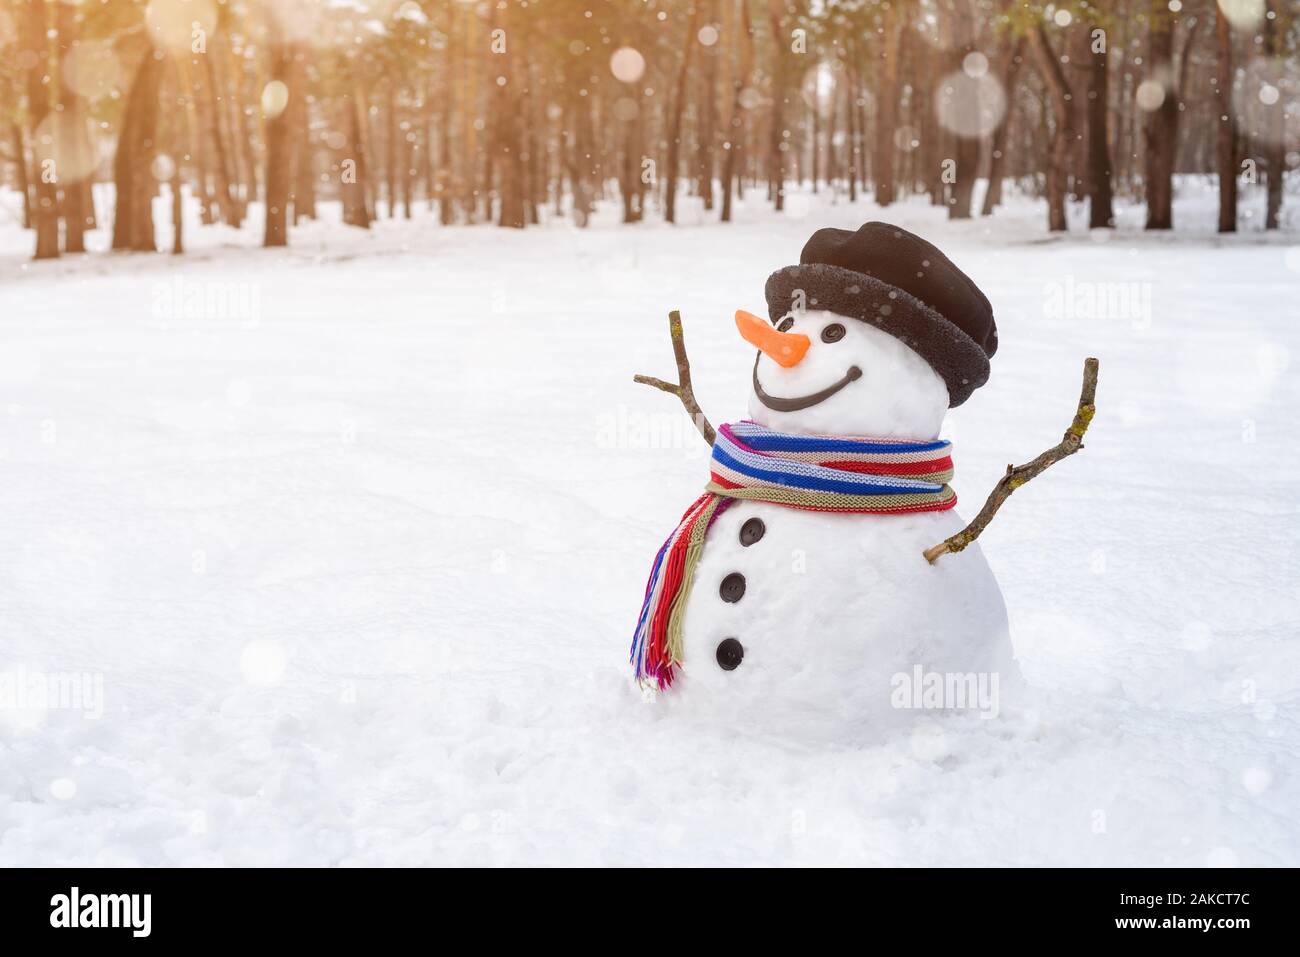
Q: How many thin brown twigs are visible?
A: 2